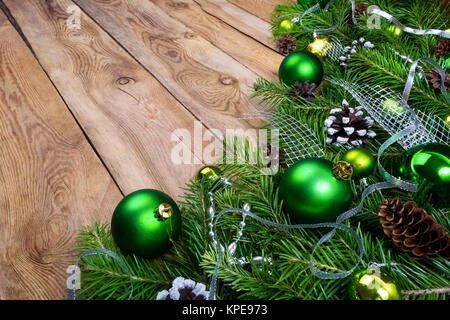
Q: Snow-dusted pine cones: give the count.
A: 3